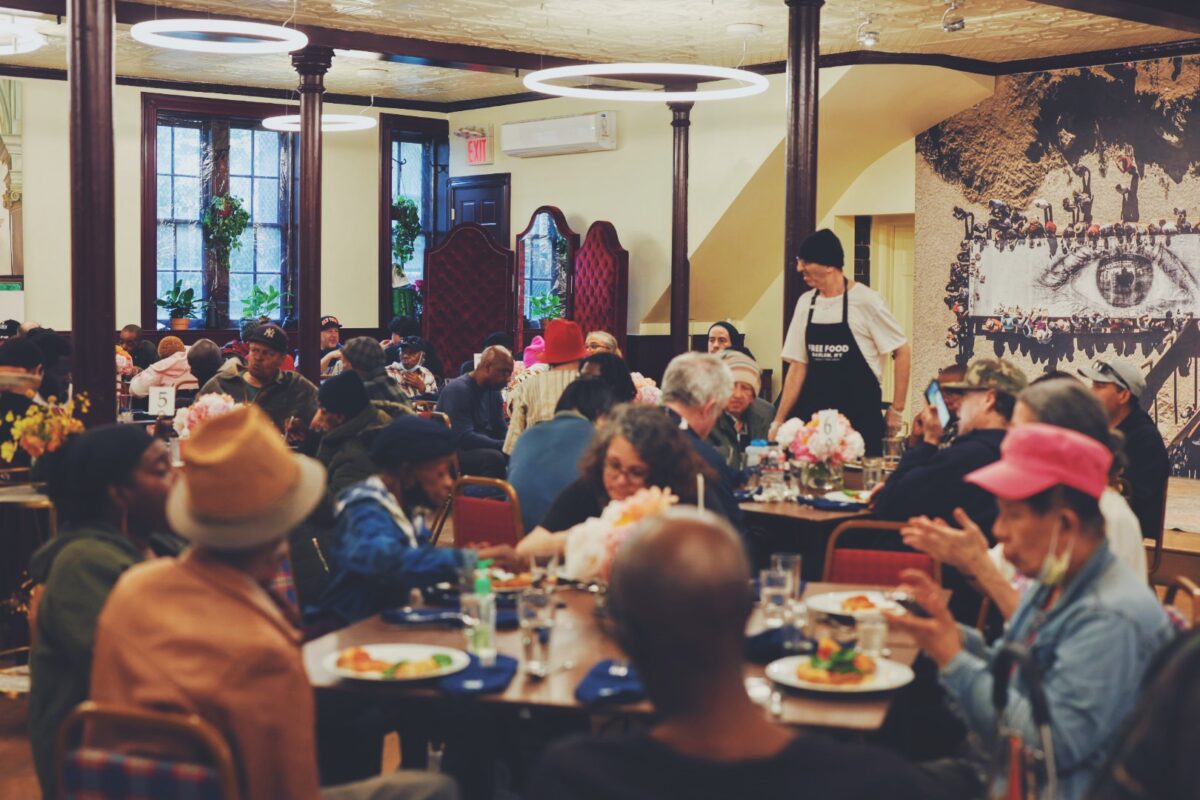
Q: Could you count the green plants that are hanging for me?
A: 2